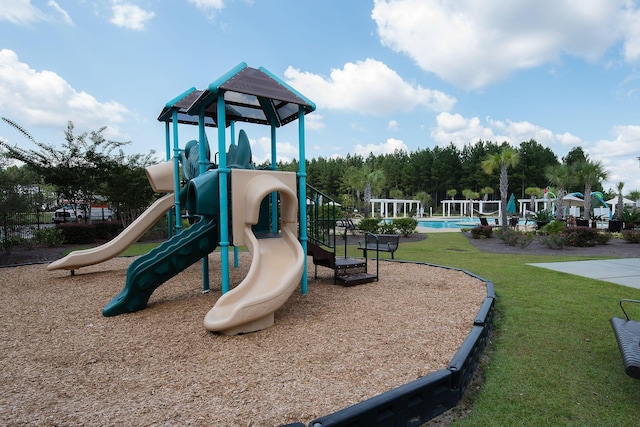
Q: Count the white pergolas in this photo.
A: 3